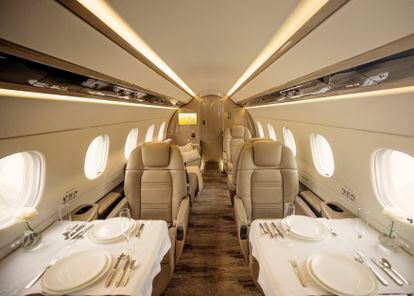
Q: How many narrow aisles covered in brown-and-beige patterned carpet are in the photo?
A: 1